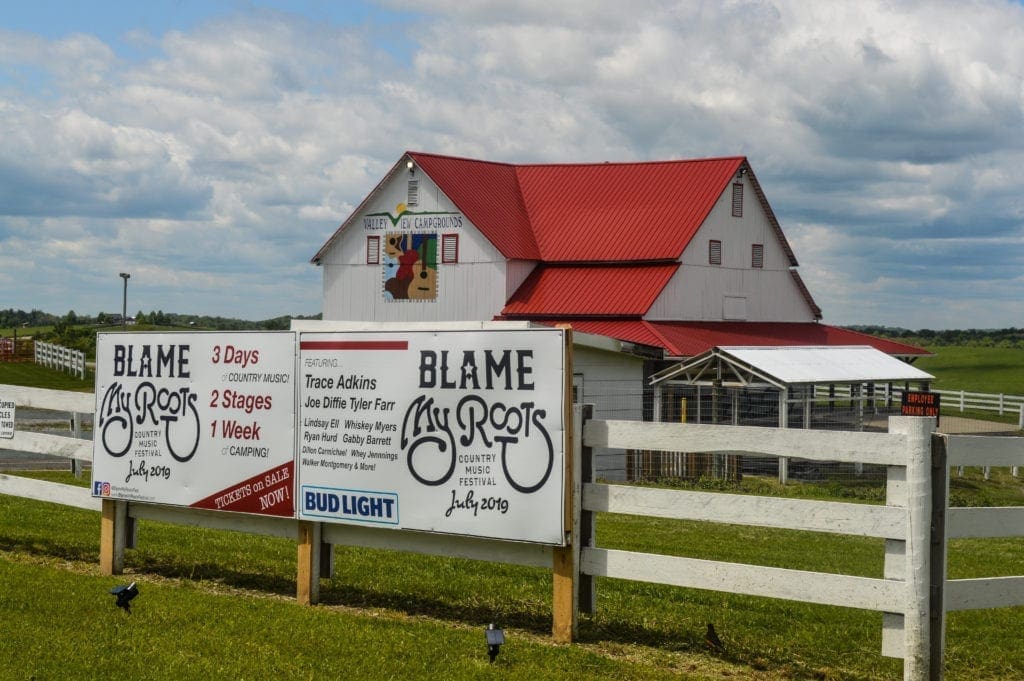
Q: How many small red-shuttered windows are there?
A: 5